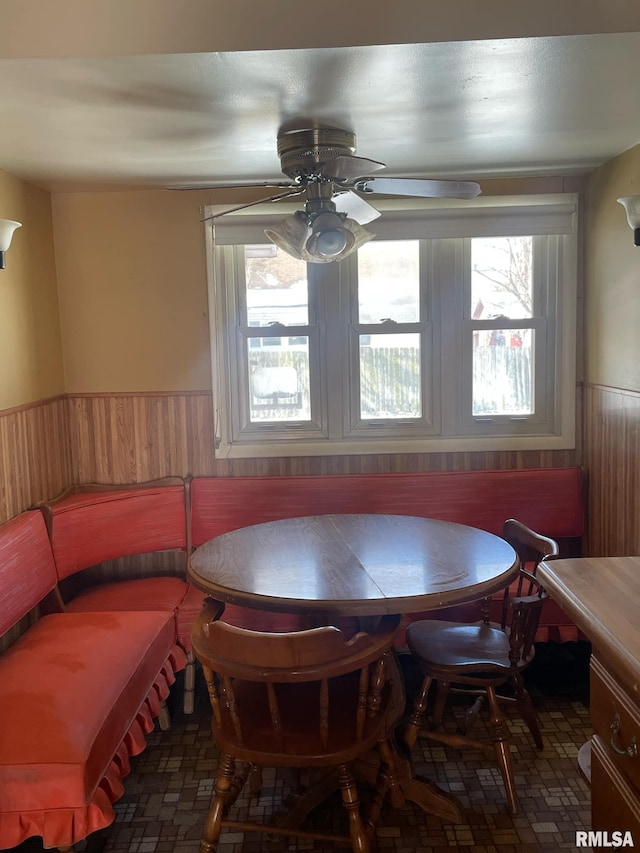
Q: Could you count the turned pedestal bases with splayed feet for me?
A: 1